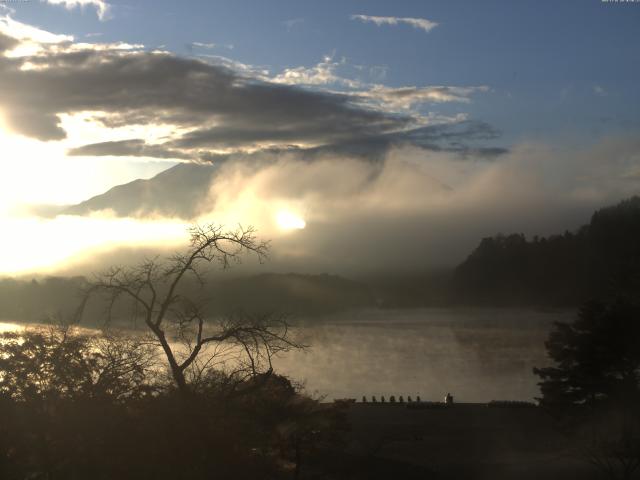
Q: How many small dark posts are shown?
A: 7